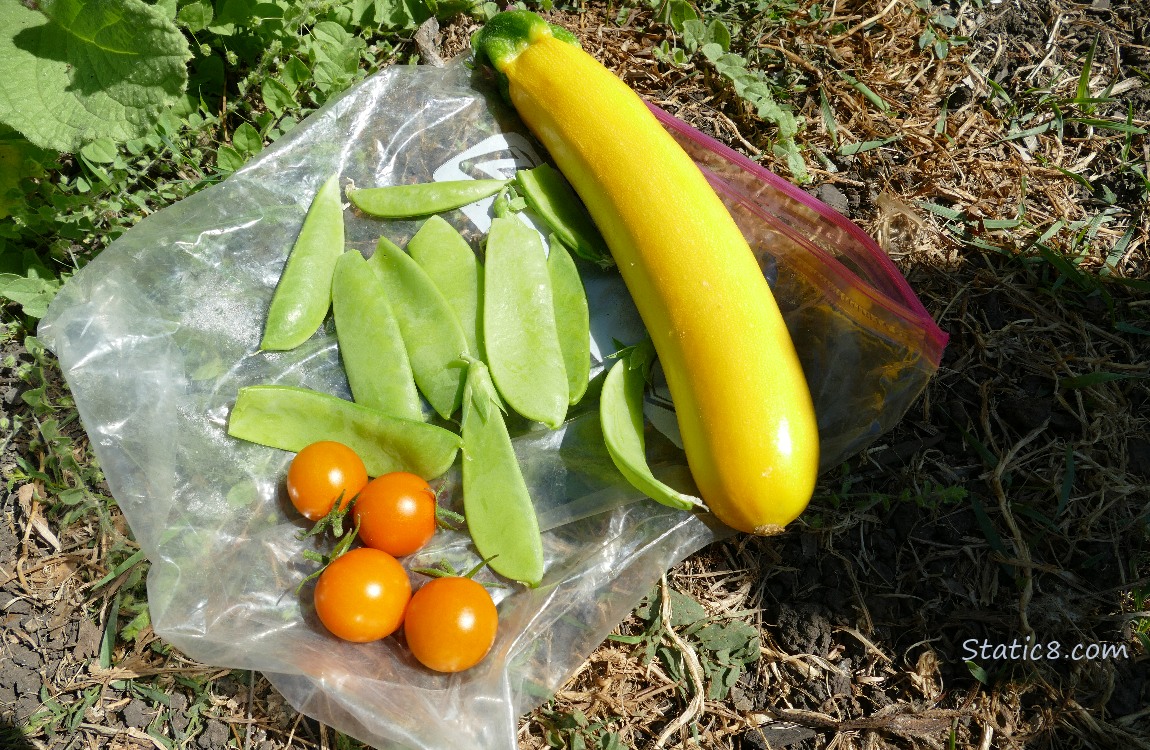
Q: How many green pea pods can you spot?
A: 11